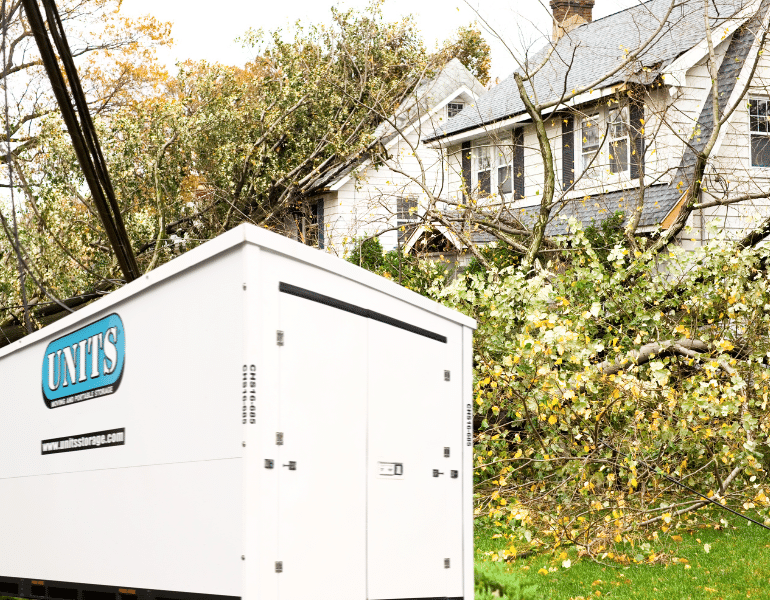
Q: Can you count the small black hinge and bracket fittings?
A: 10